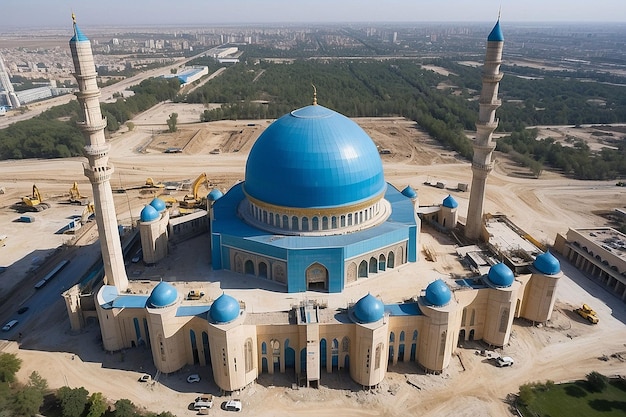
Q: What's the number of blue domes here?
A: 12